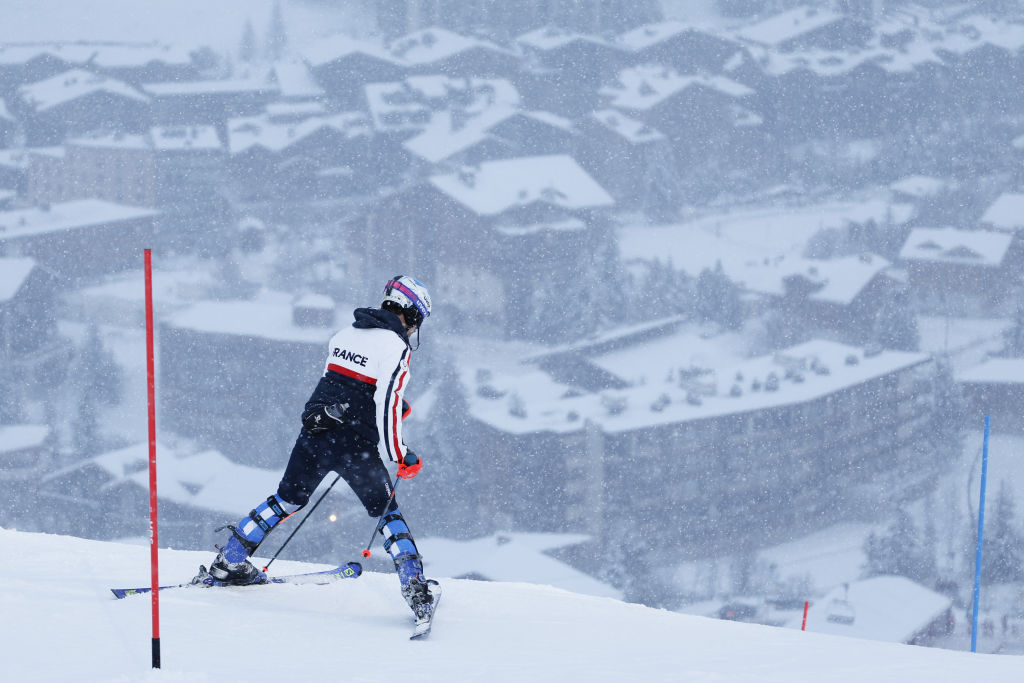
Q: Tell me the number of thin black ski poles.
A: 2